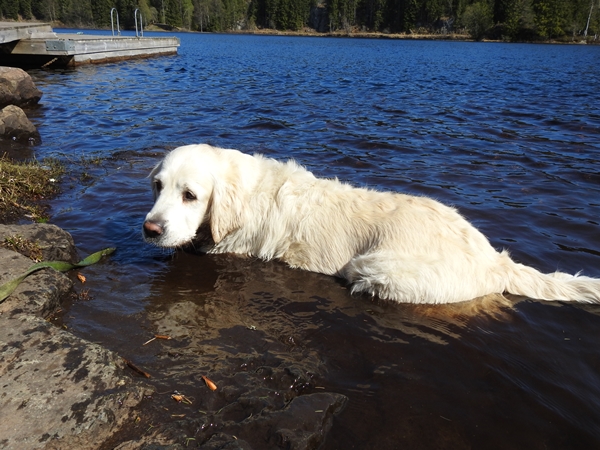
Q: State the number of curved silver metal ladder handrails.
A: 2